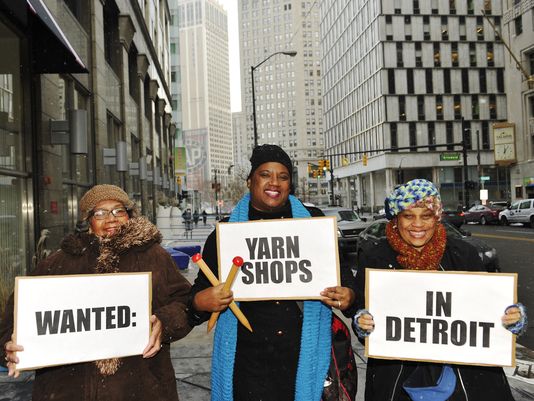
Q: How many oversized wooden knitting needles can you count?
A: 2